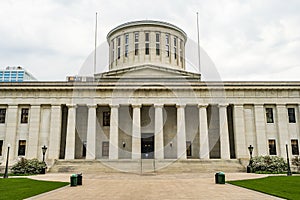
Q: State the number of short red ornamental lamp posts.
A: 0